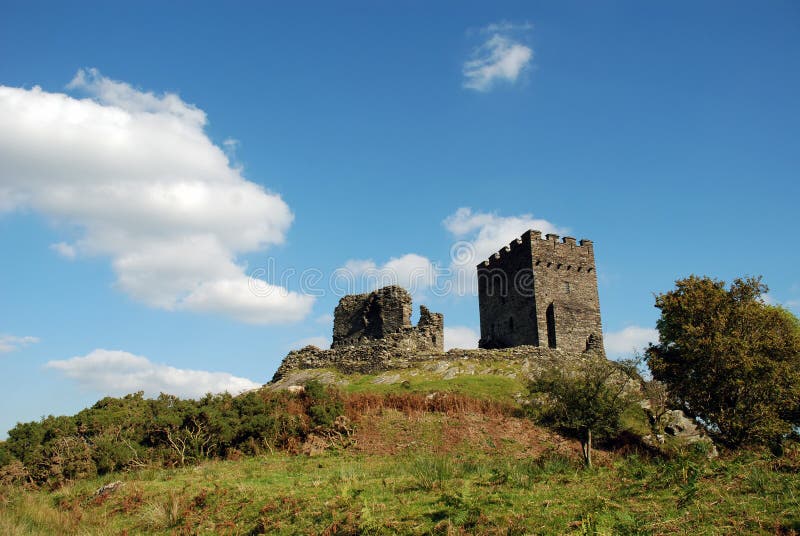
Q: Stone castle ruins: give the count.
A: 2